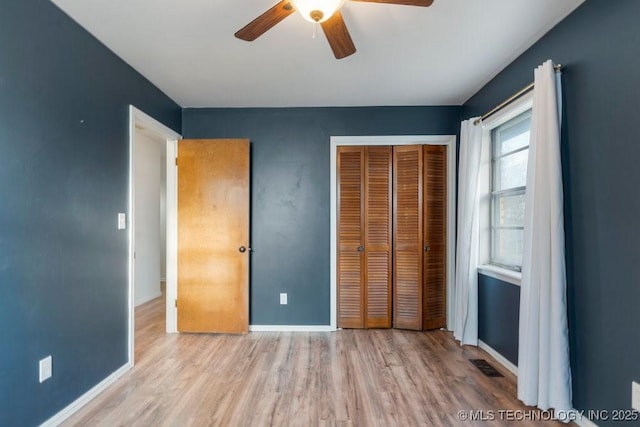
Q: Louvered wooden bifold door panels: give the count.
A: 4